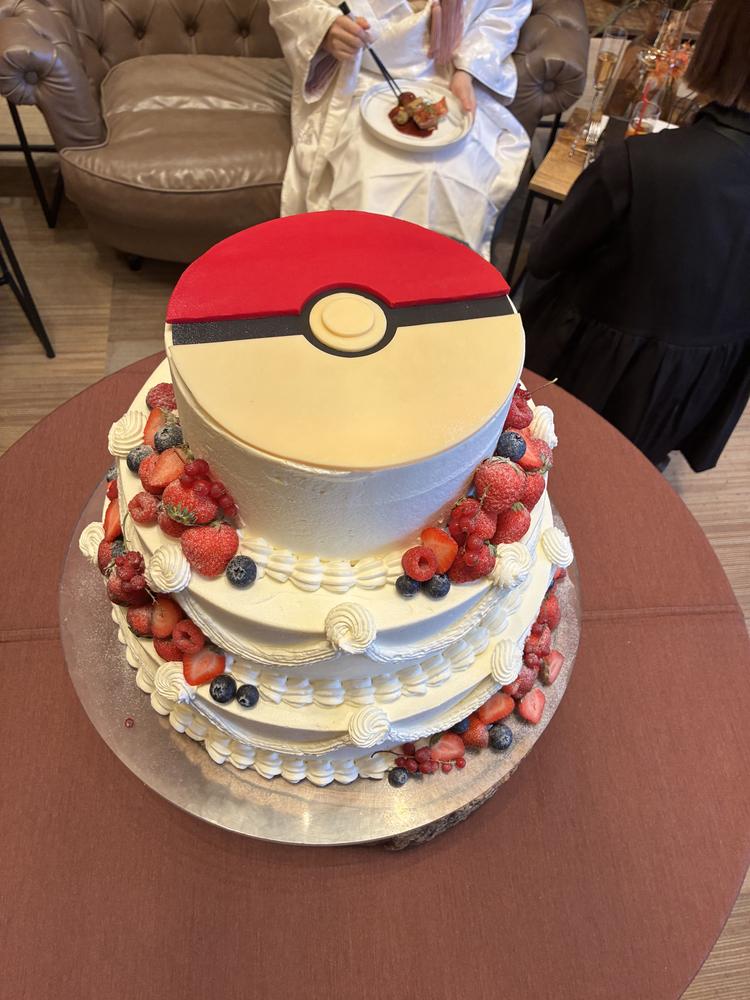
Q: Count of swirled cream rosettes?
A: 10